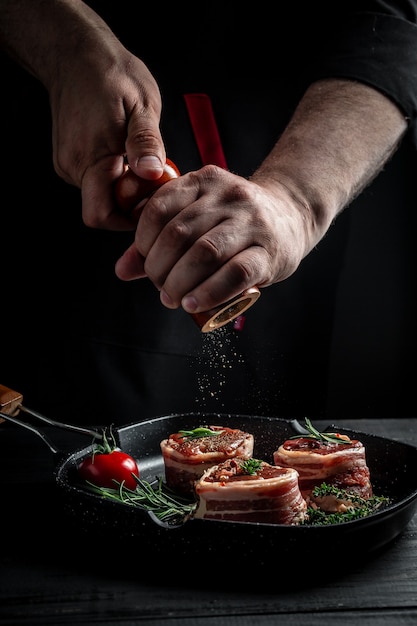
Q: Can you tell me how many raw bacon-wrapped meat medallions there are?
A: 3